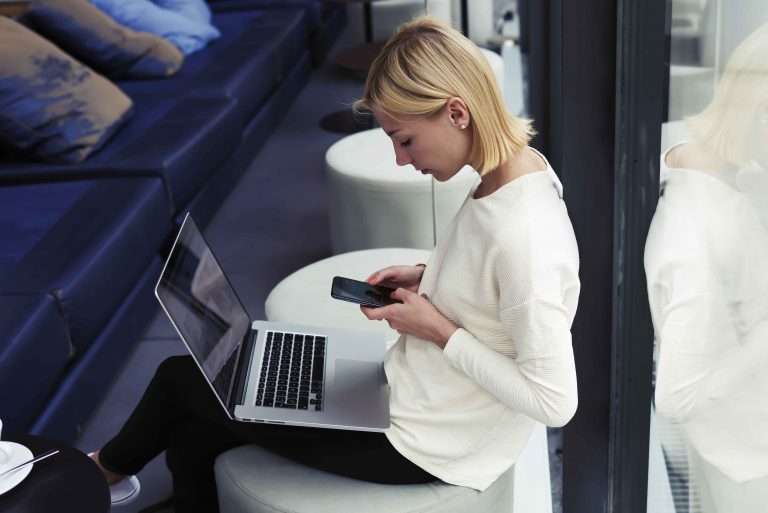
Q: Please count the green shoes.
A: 0